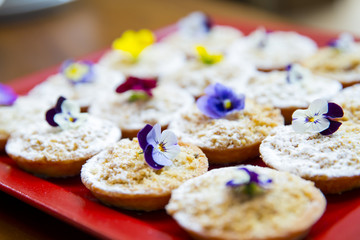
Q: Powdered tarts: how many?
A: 15